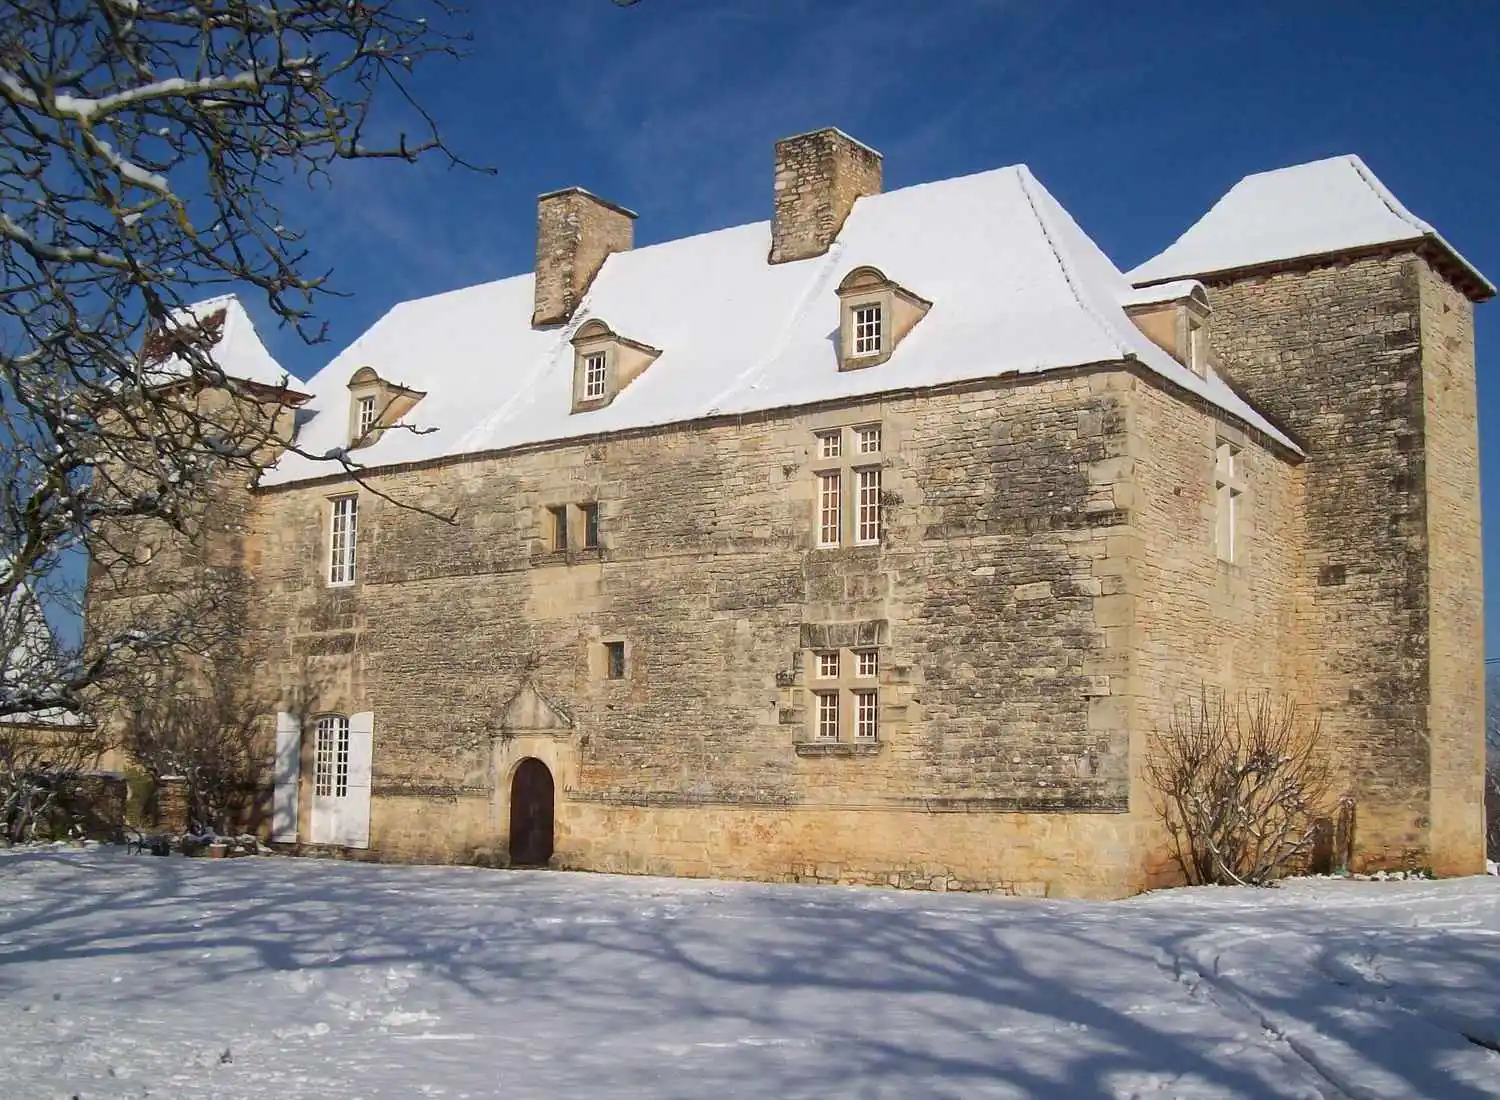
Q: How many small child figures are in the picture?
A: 0